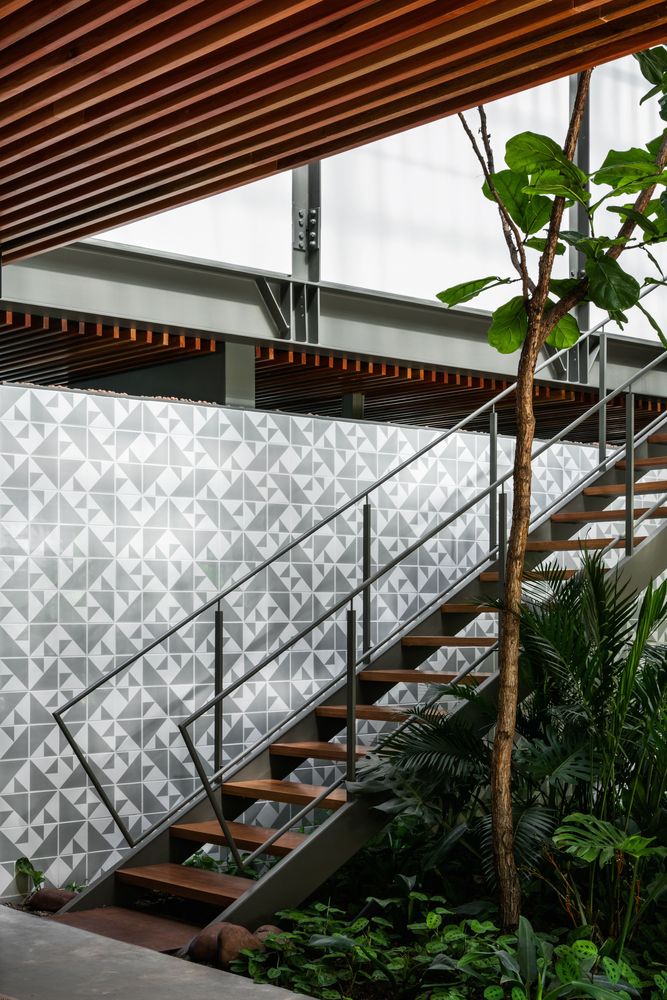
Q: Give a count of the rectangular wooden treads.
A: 14